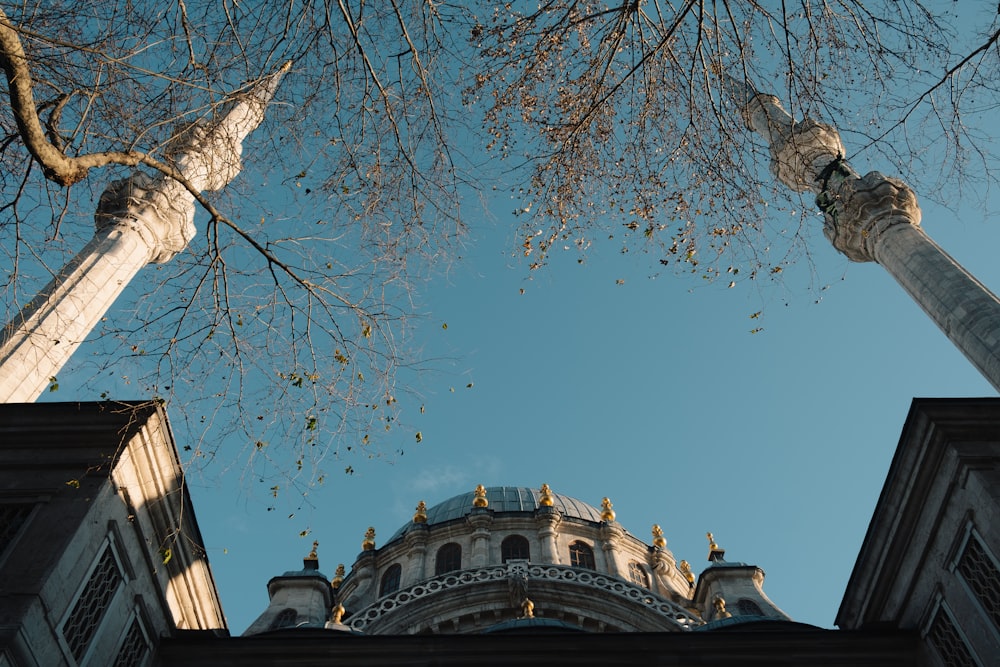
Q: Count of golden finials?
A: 13